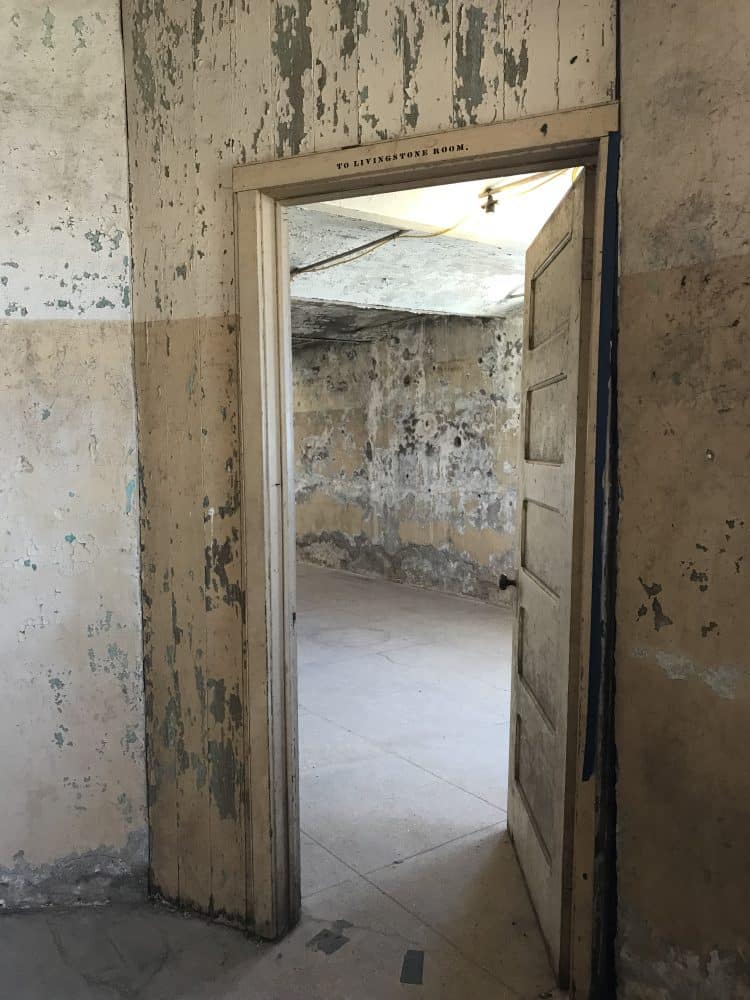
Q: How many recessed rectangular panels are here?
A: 5